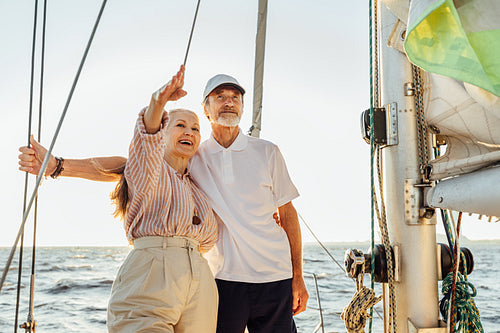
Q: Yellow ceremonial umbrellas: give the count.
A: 0